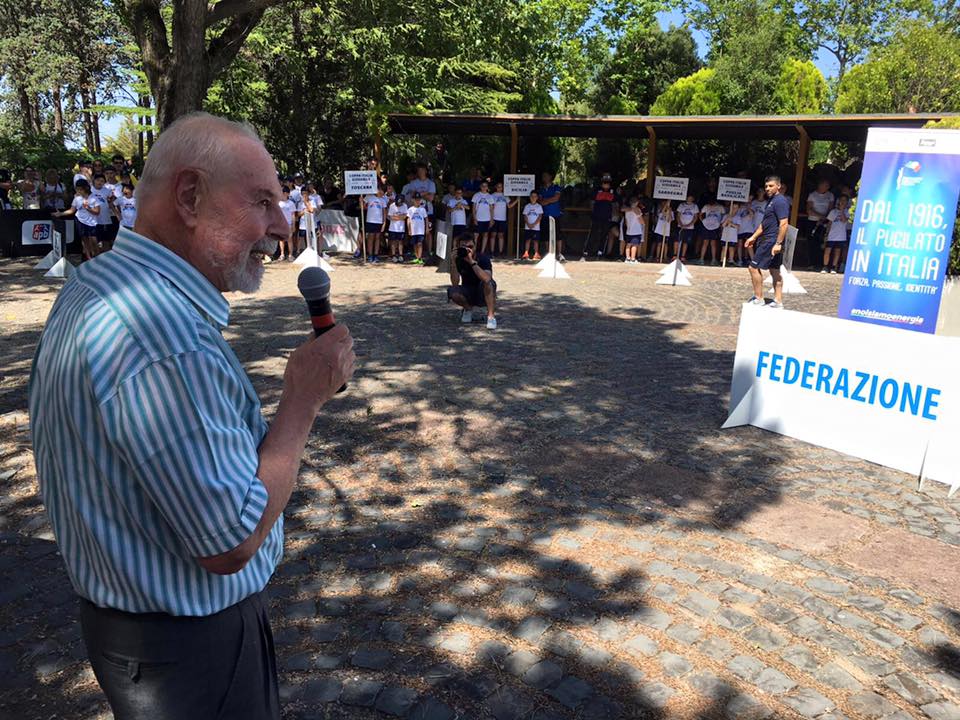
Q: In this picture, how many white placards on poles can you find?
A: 4